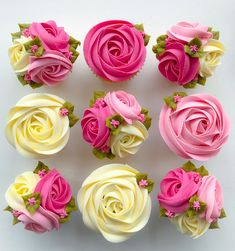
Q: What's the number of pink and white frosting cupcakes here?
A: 5